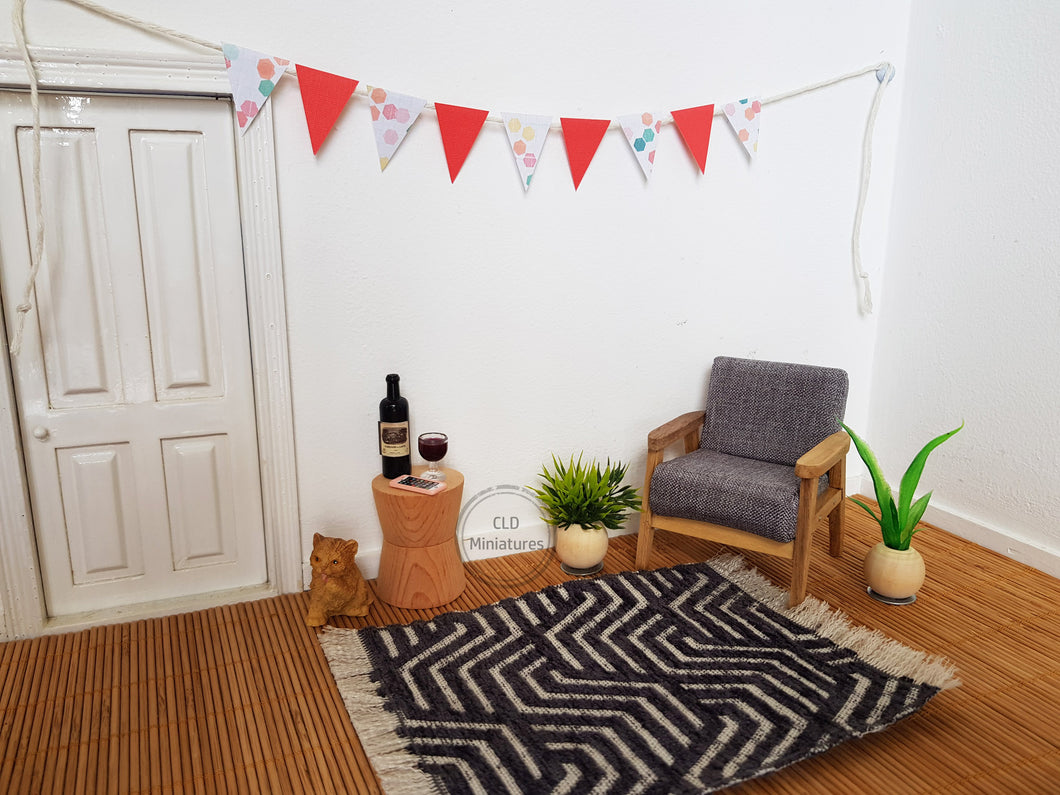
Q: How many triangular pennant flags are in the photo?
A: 9